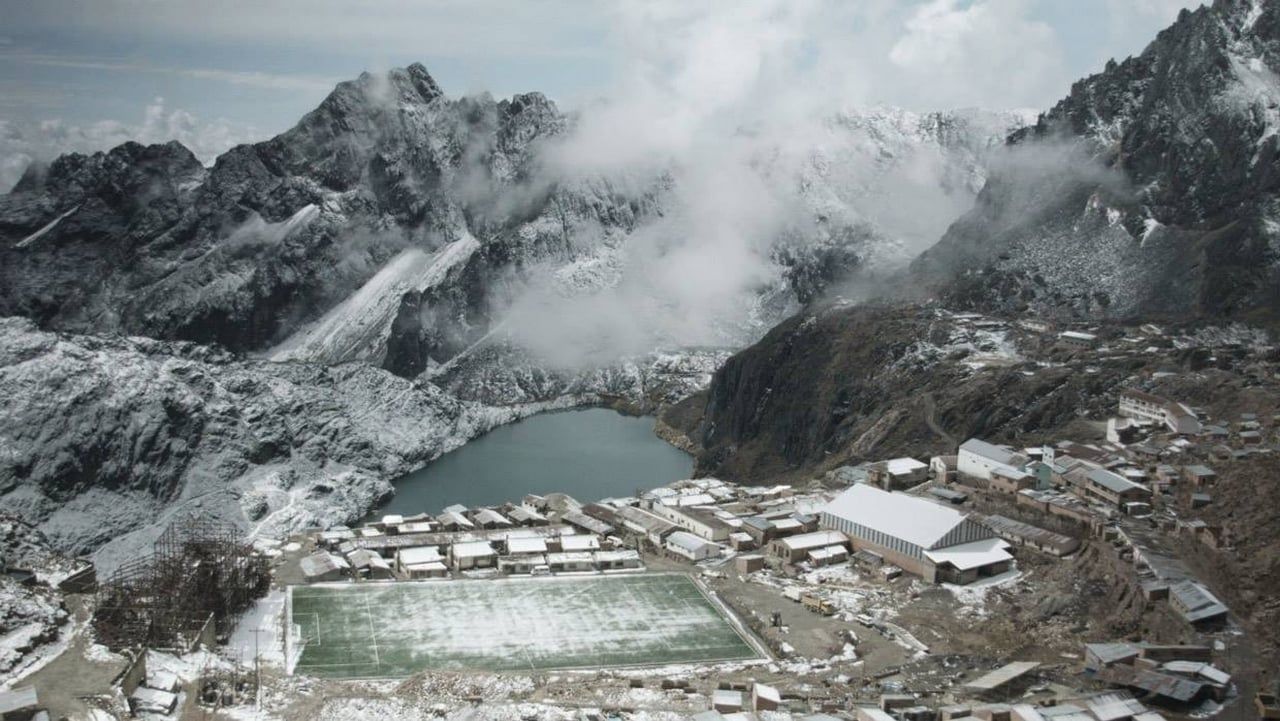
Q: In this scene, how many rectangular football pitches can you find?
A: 1